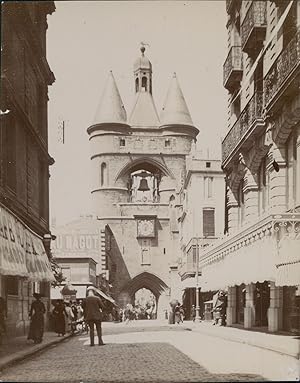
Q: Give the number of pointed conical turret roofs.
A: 2